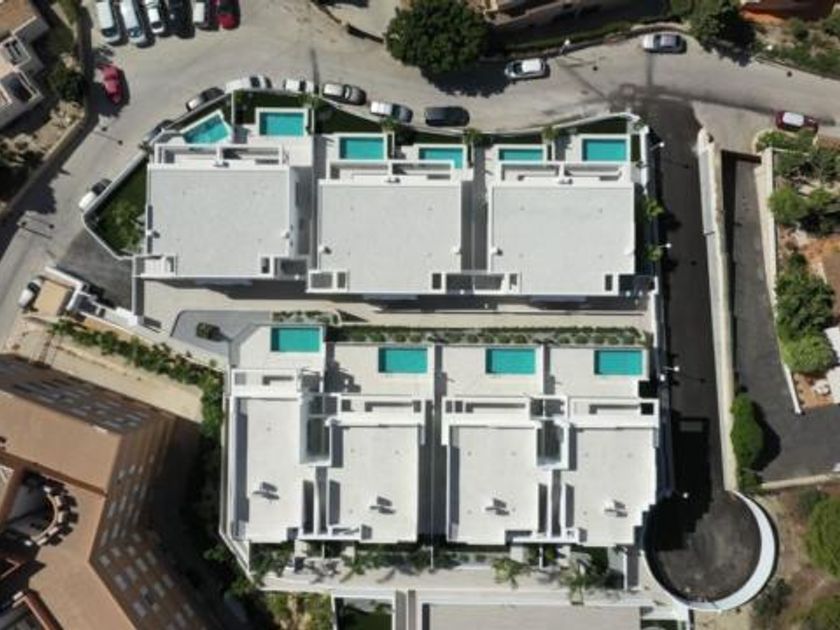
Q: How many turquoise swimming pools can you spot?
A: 10